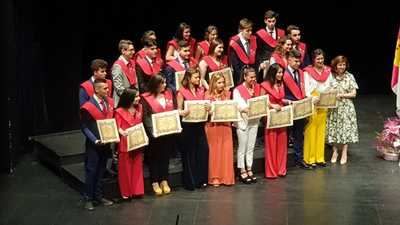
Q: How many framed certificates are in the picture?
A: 11